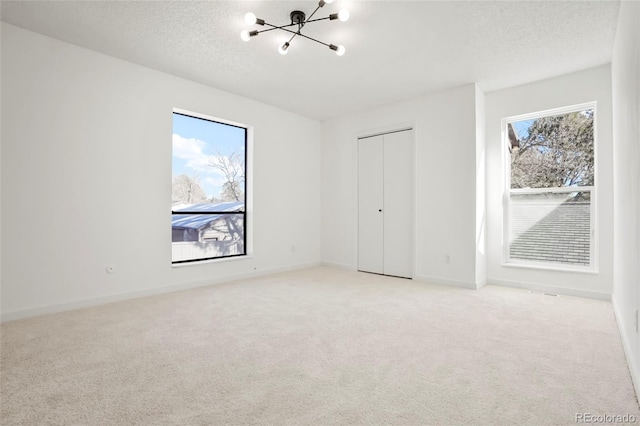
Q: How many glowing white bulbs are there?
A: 6